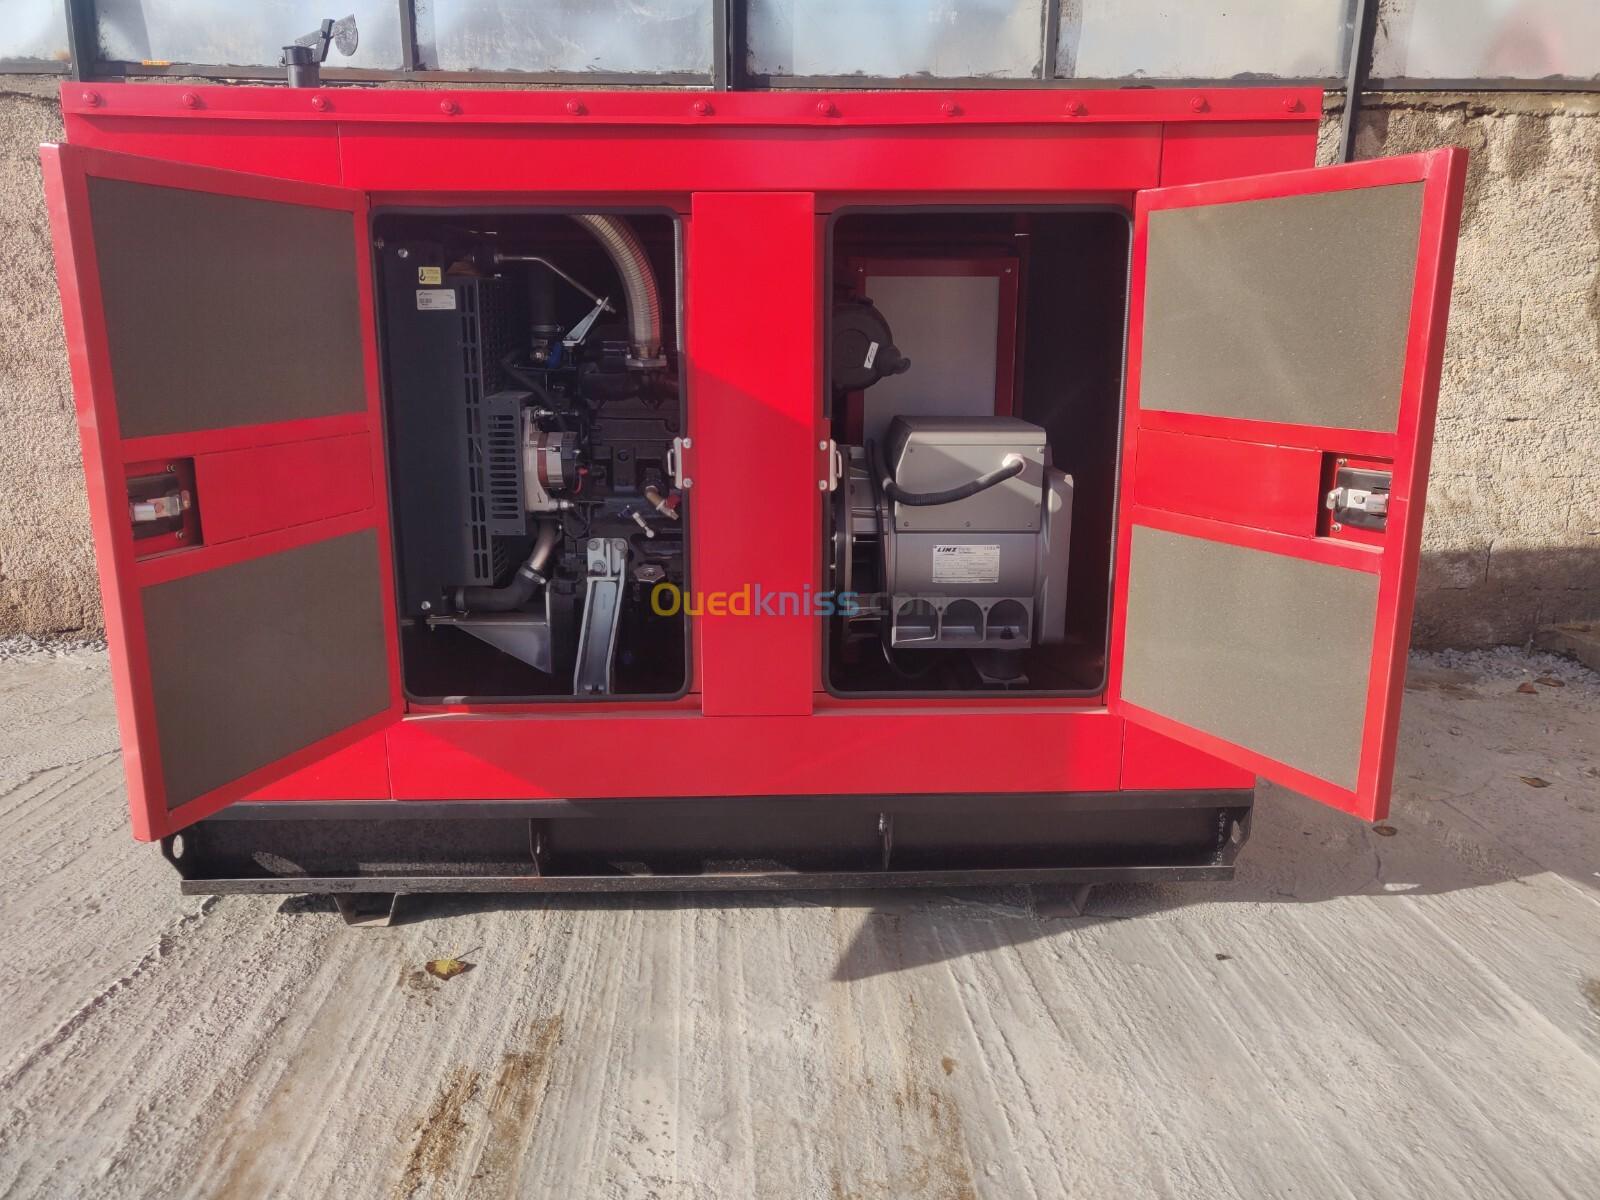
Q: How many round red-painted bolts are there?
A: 11